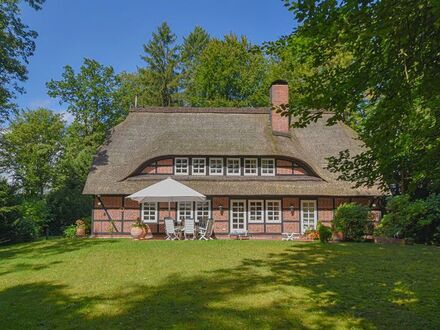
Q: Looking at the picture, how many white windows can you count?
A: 11